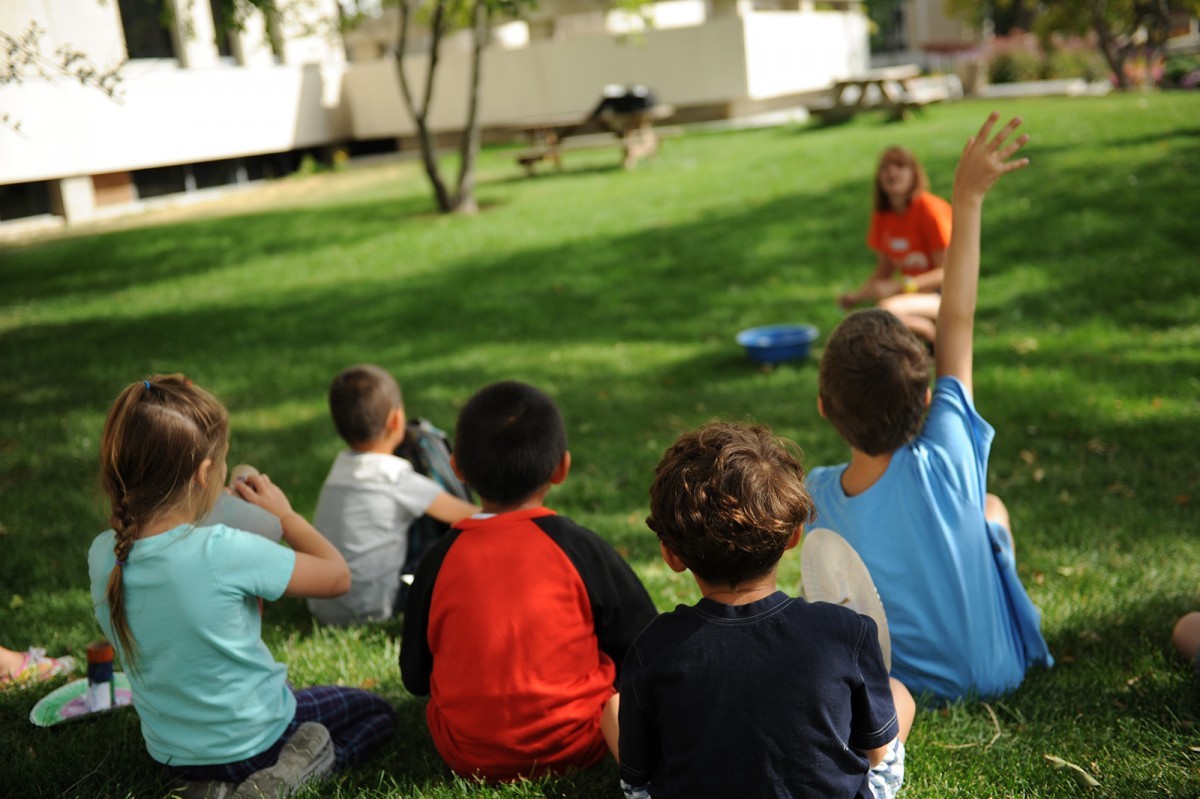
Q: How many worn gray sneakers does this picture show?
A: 2